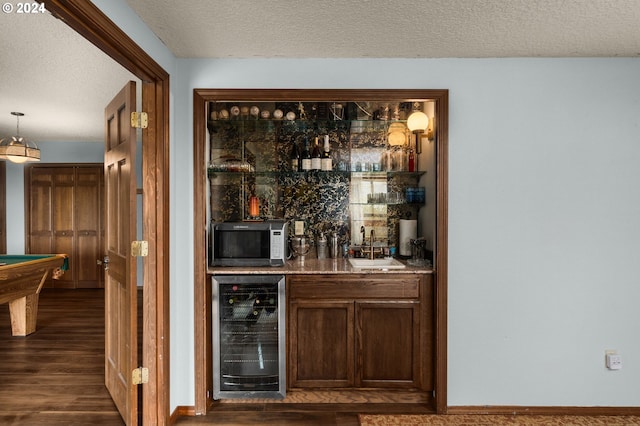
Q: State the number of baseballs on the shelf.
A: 8